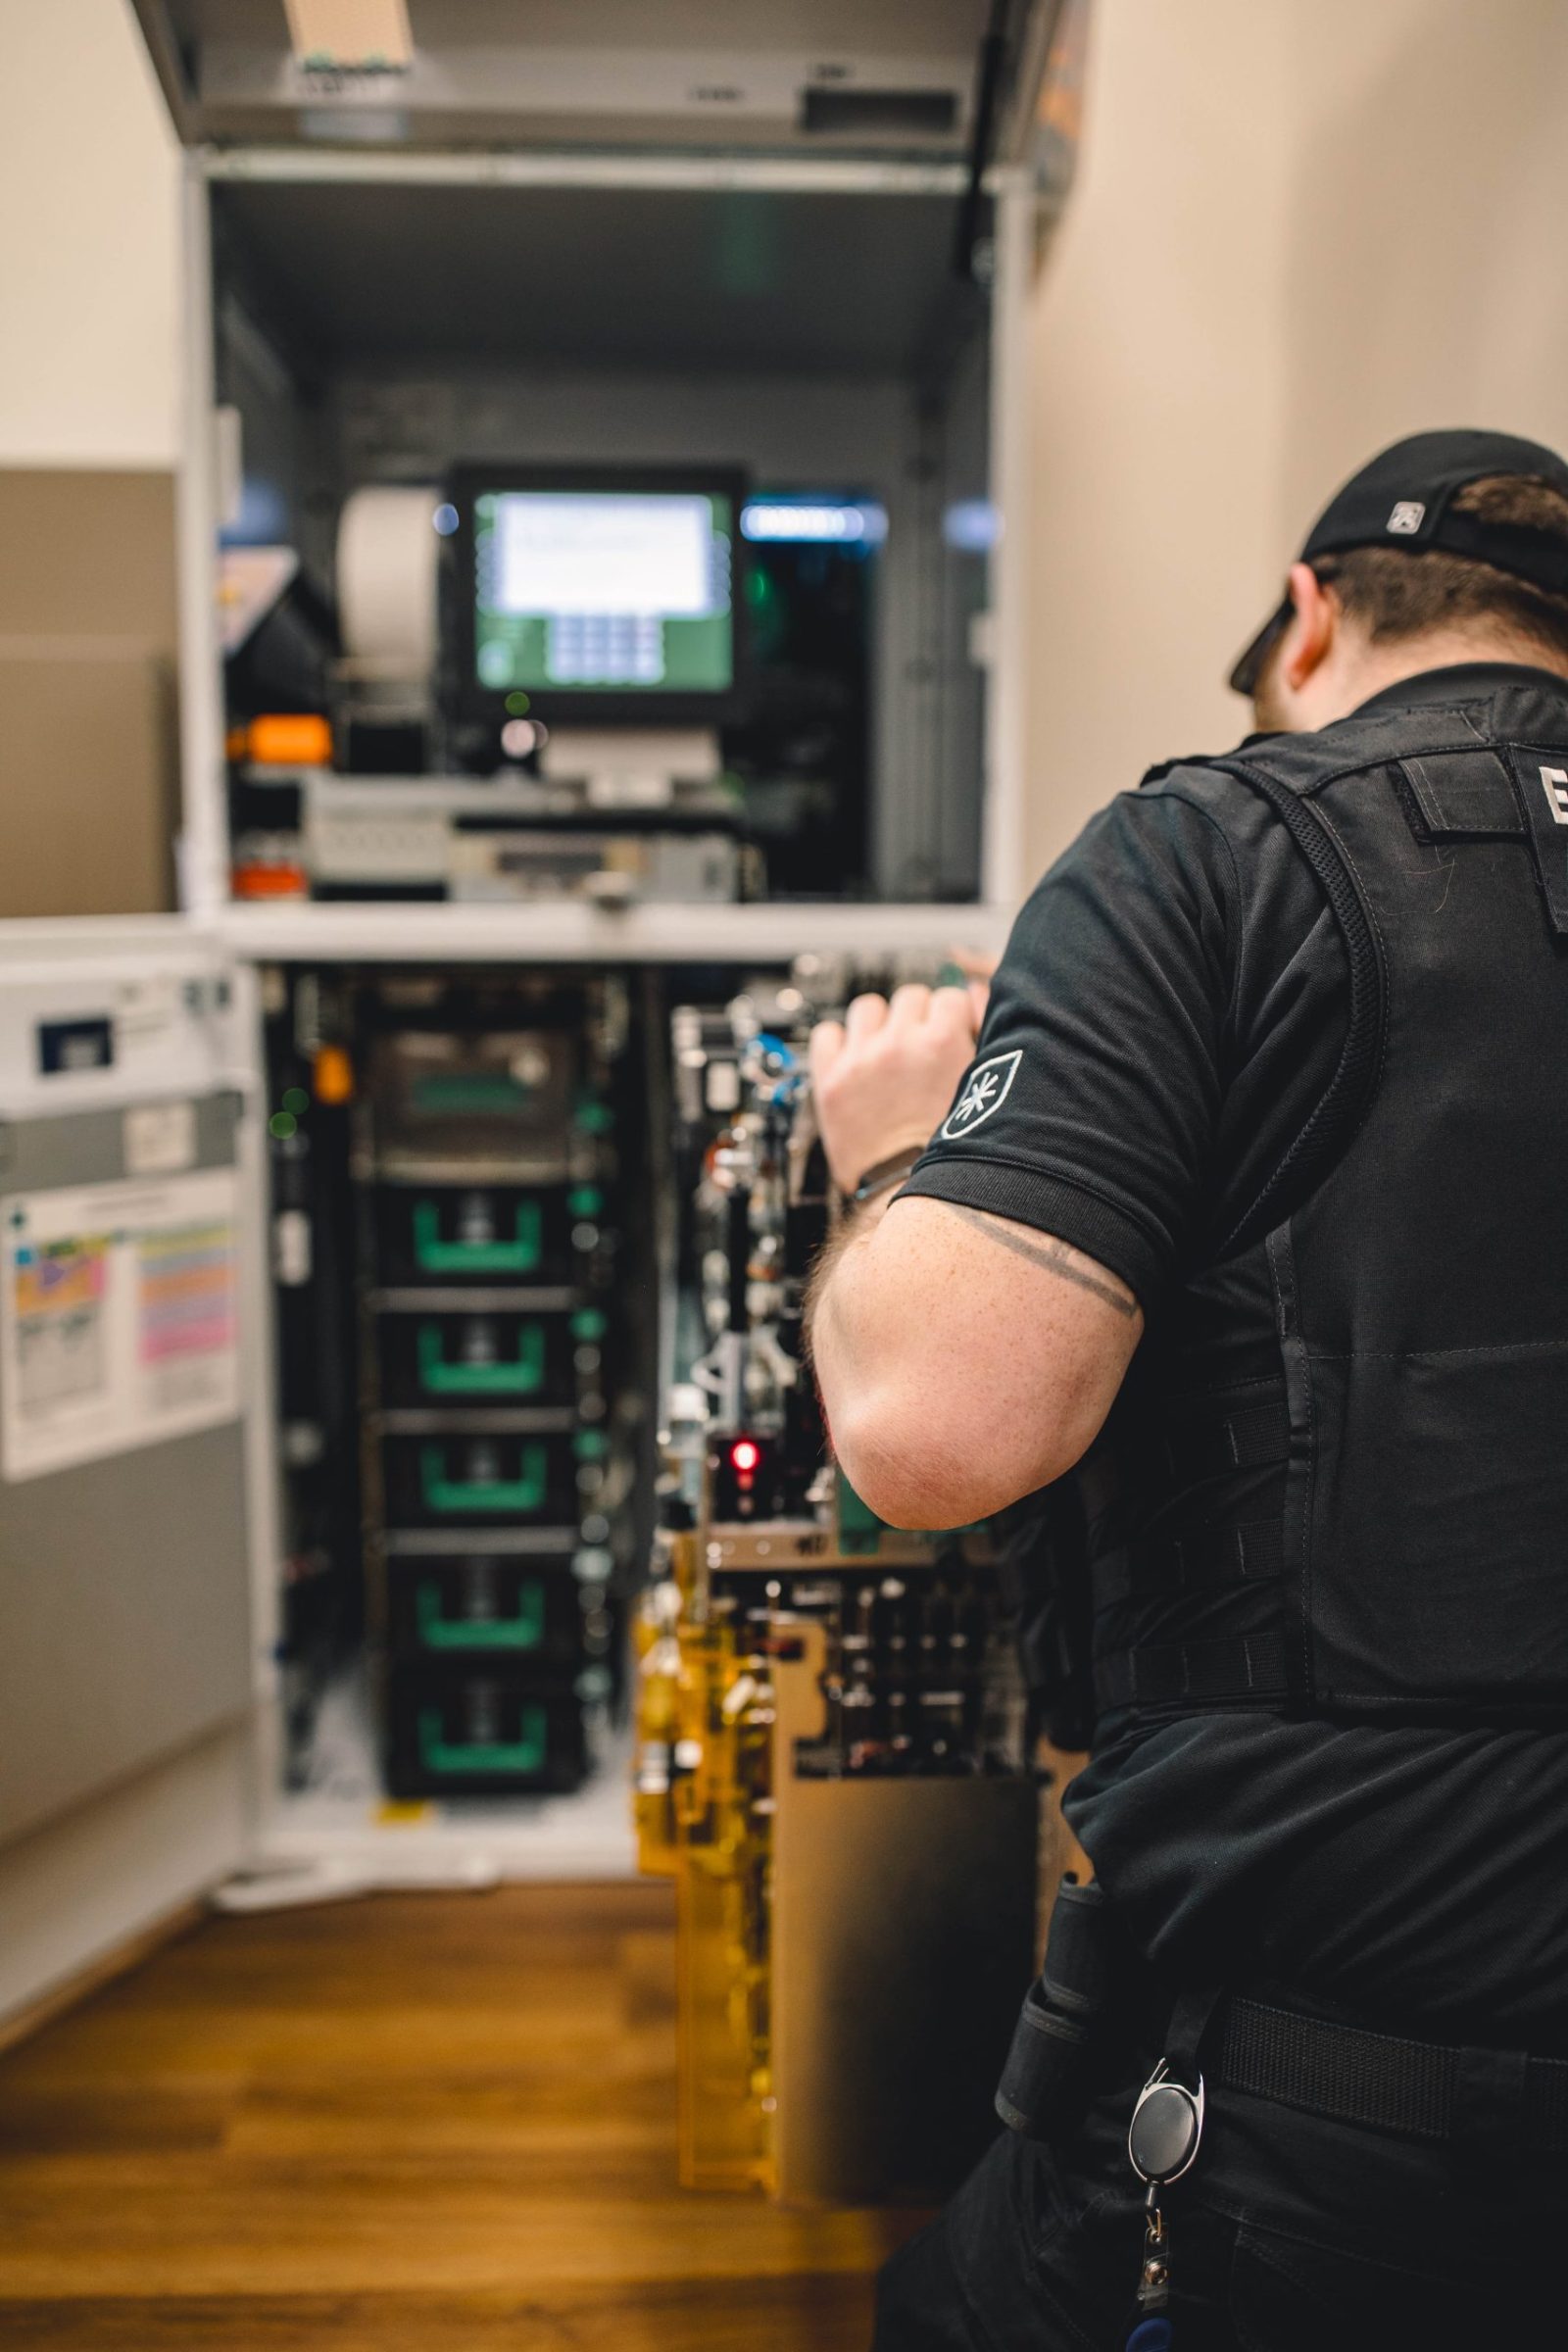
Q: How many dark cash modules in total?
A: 5